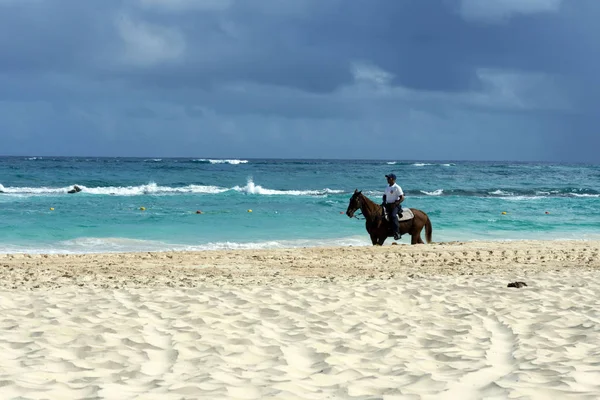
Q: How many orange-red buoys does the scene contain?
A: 3